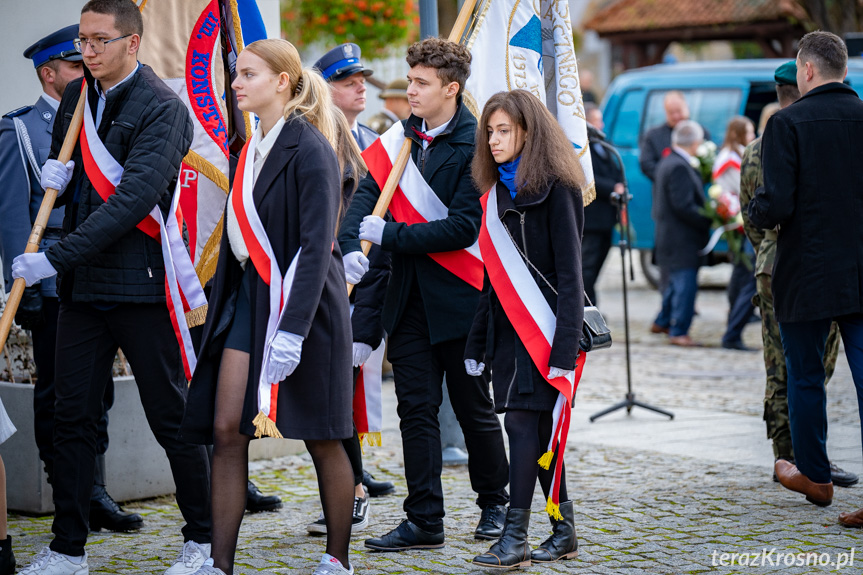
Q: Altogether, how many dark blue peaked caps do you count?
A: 2